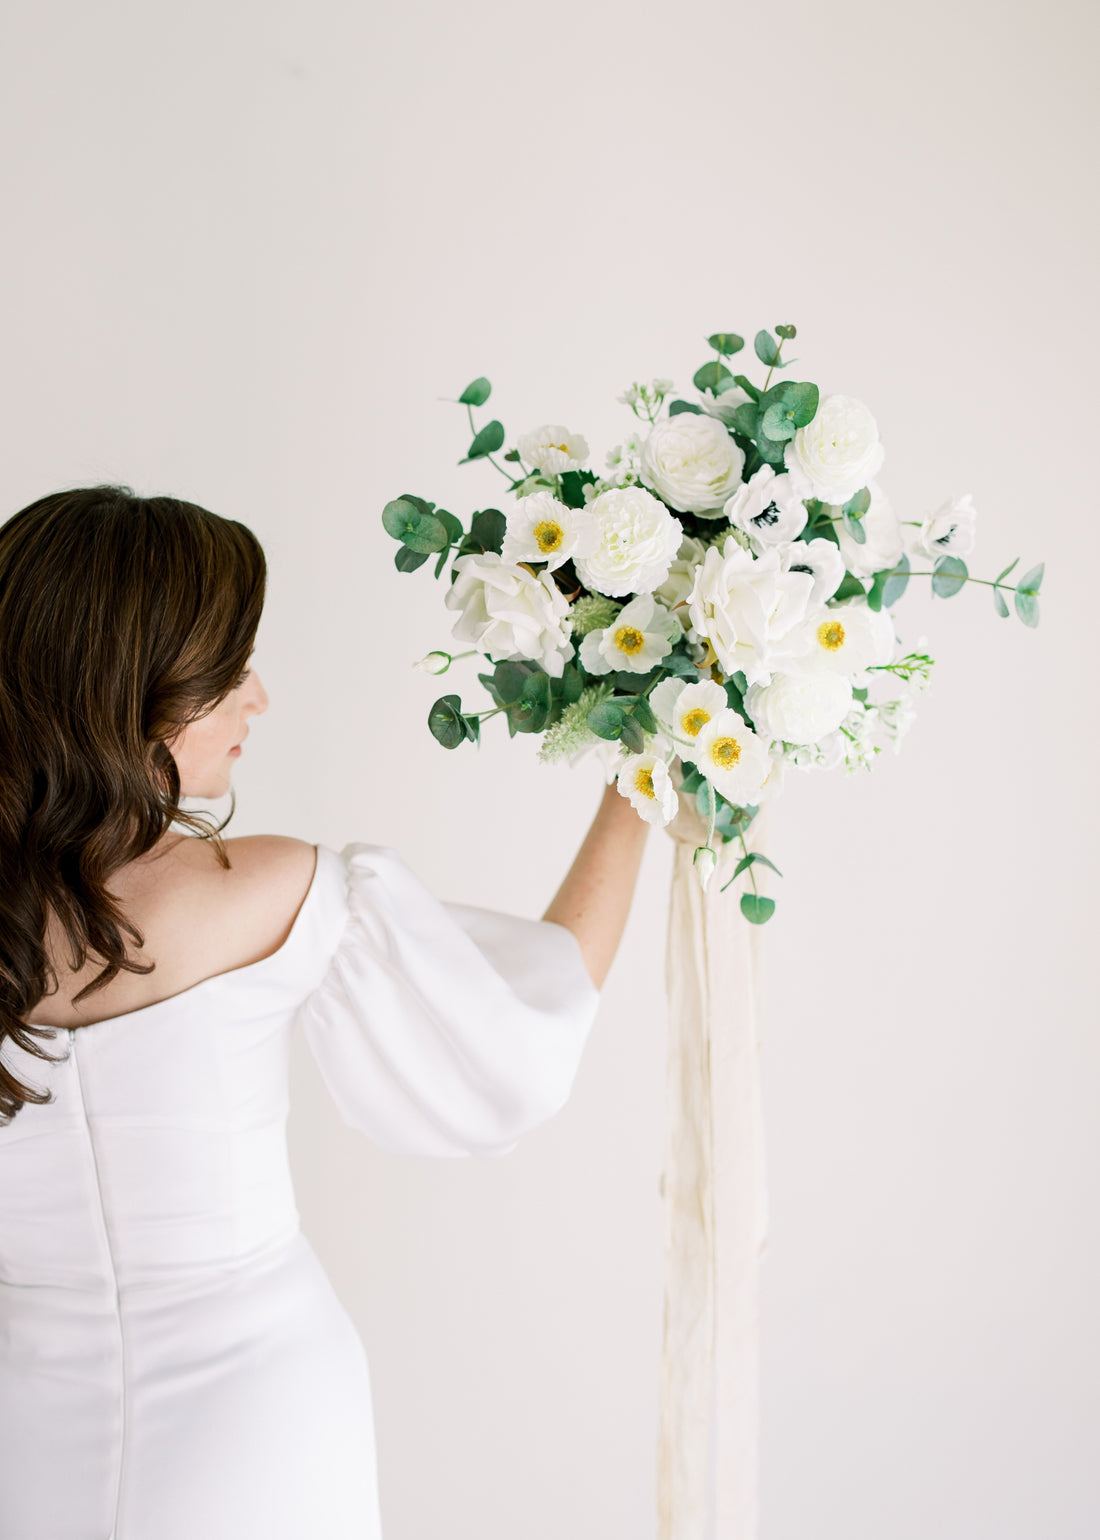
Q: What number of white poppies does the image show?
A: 7